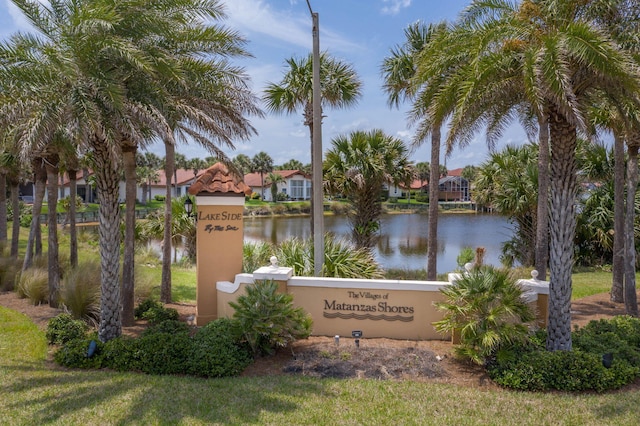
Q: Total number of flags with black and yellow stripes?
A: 0